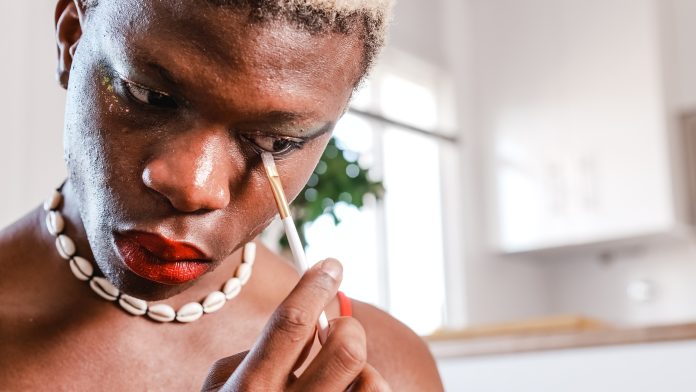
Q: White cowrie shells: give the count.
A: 12